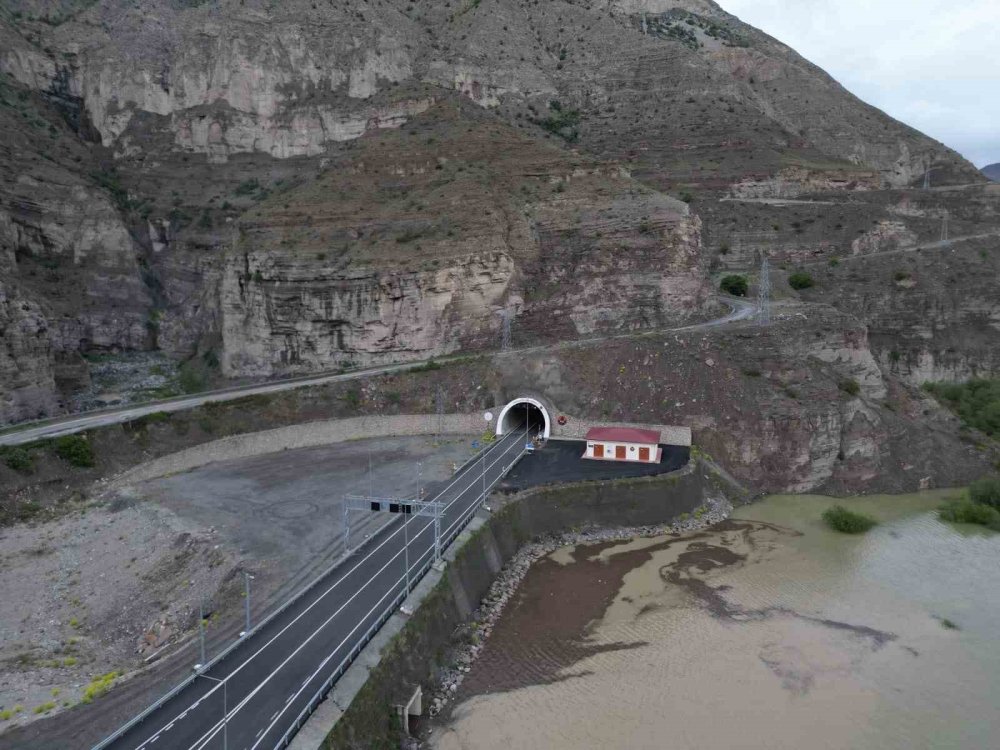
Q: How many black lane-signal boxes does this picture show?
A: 3